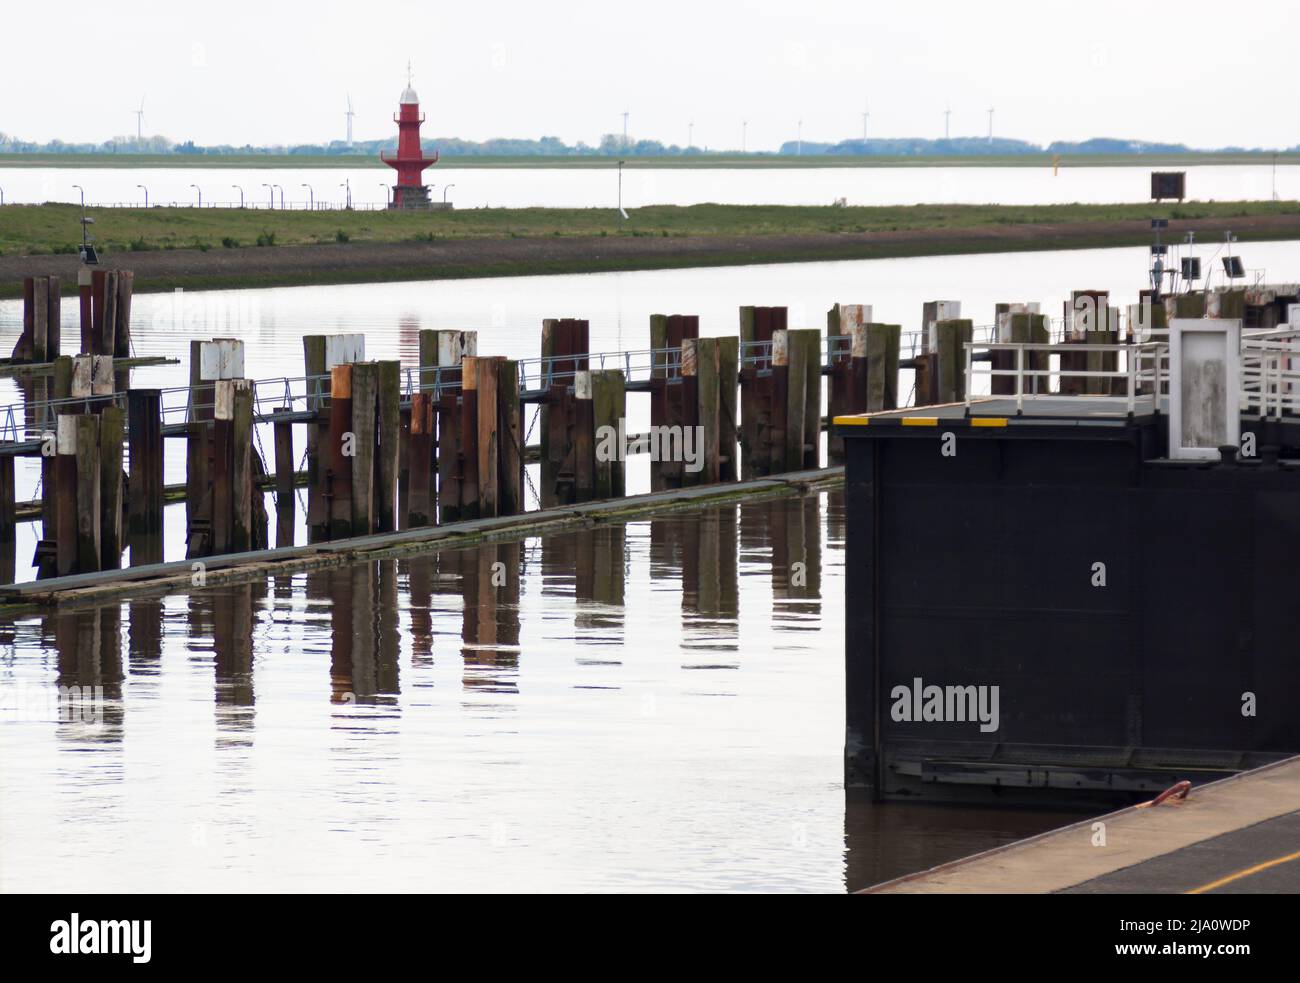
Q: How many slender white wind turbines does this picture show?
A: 9